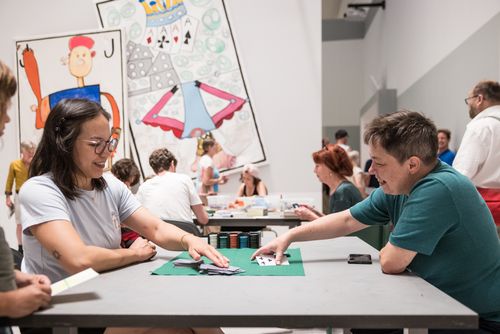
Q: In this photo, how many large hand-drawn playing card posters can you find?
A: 2